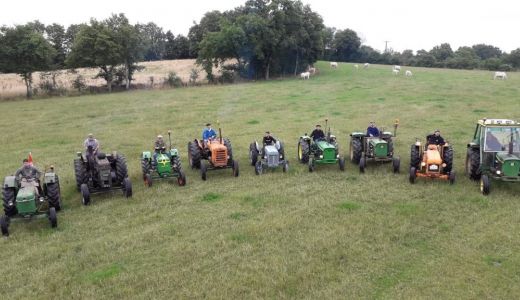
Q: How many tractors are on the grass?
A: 9